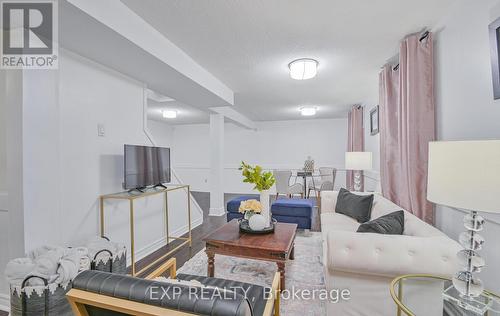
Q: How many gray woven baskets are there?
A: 2